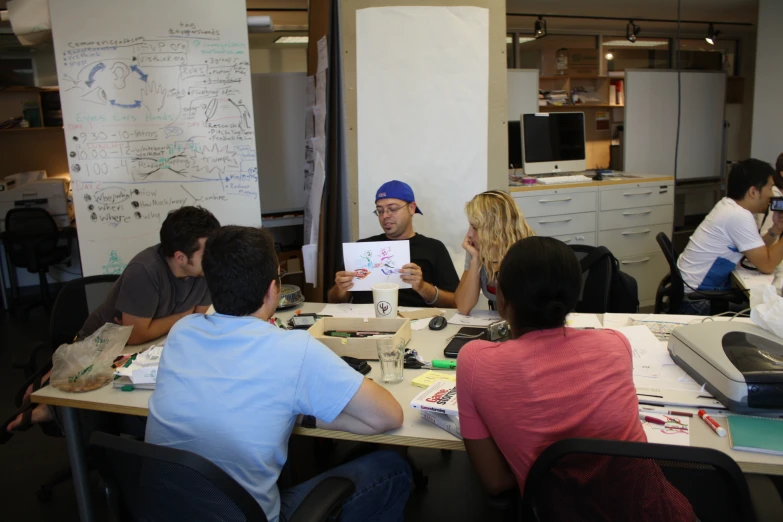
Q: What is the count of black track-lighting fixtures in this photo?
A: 3